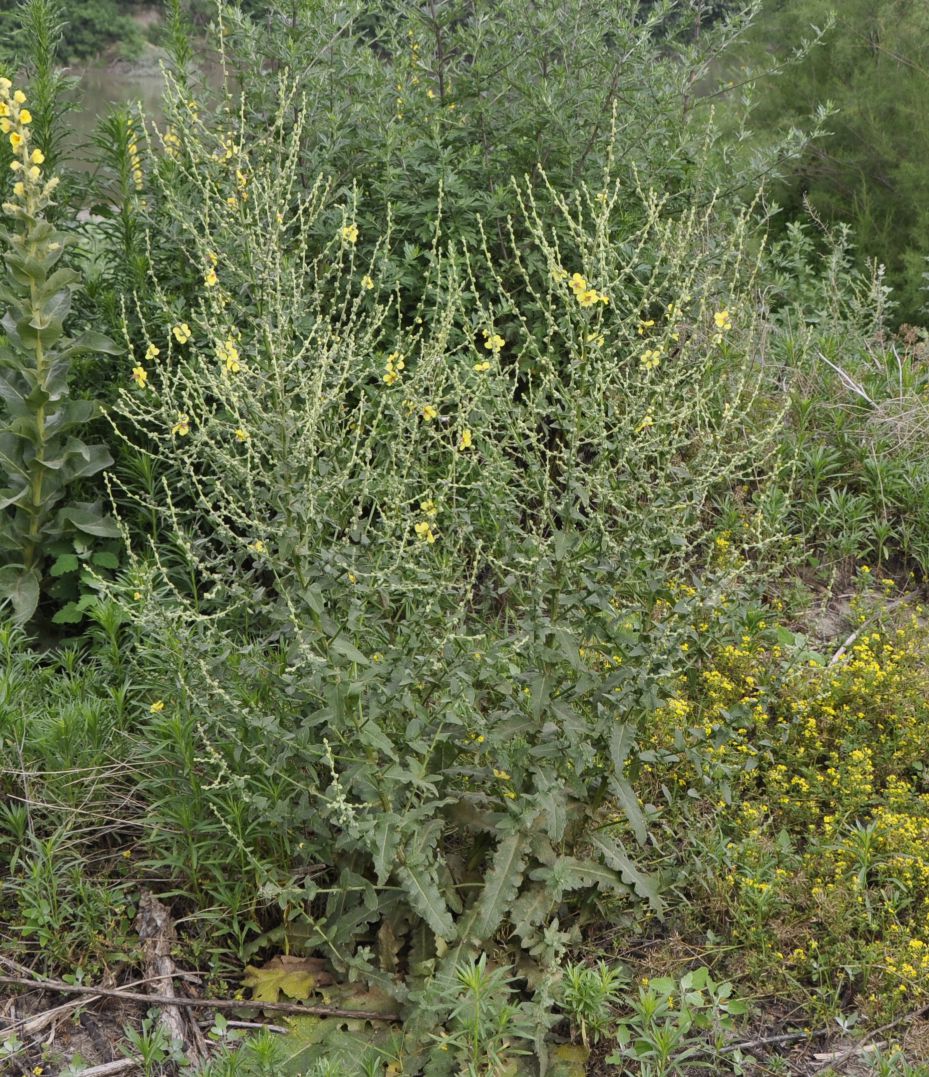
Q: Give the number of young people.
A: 0